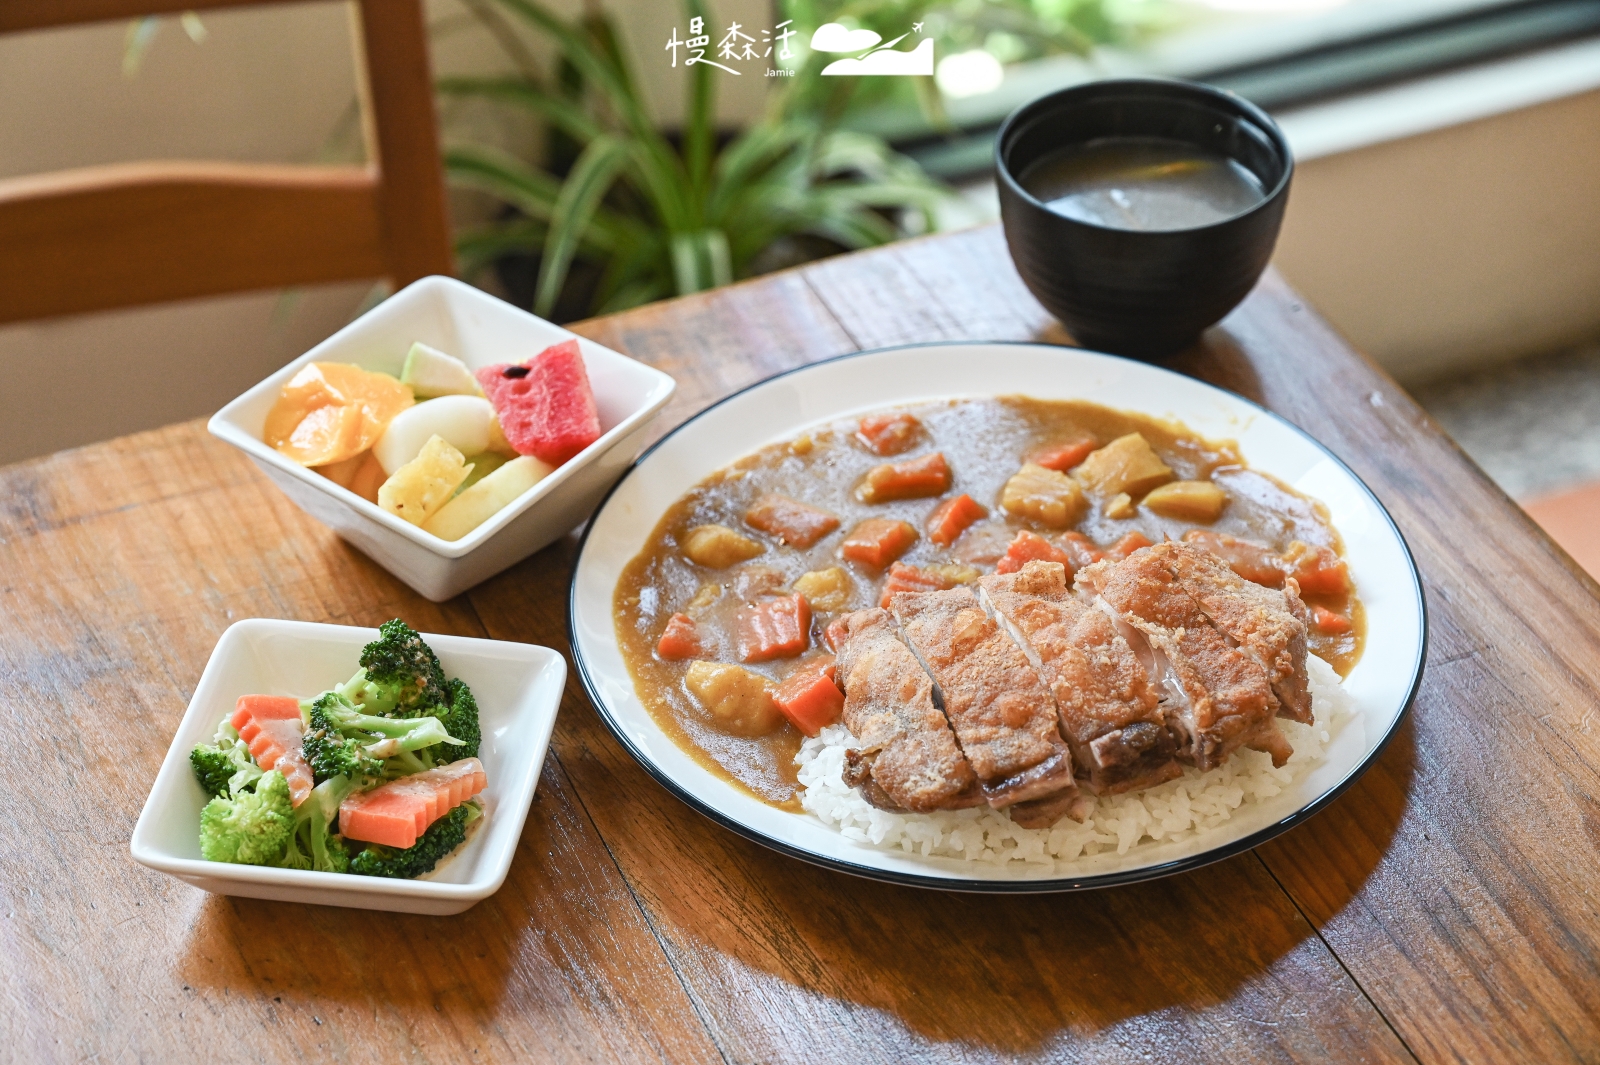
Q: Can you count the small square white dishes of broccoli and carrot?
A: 1